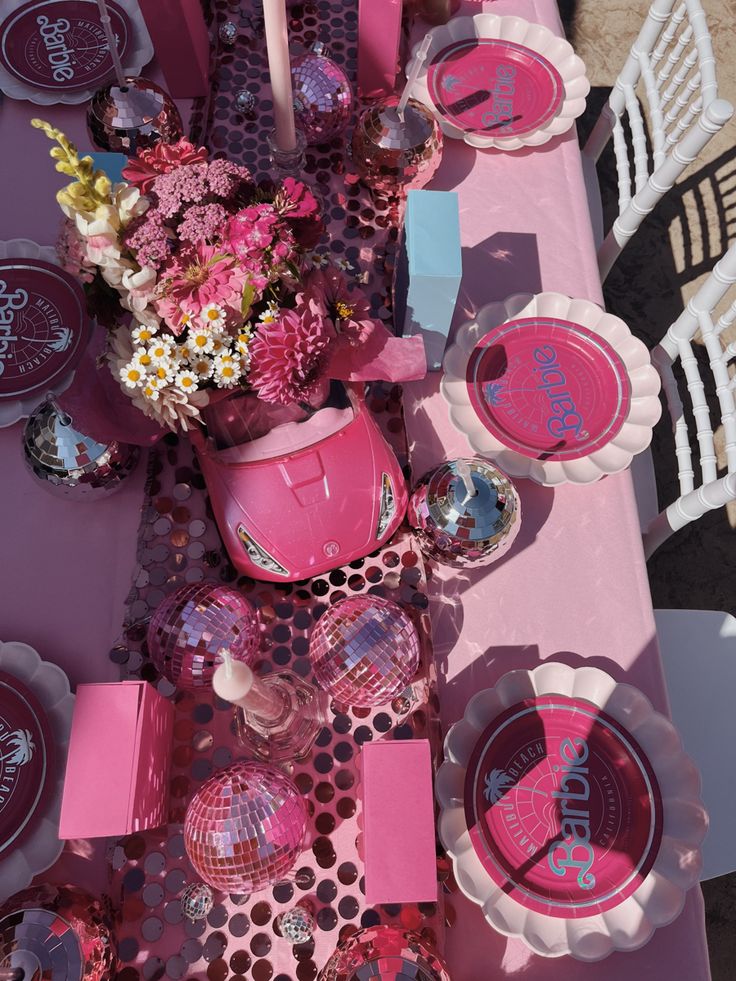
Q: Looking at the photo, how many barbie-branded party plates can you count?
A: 6